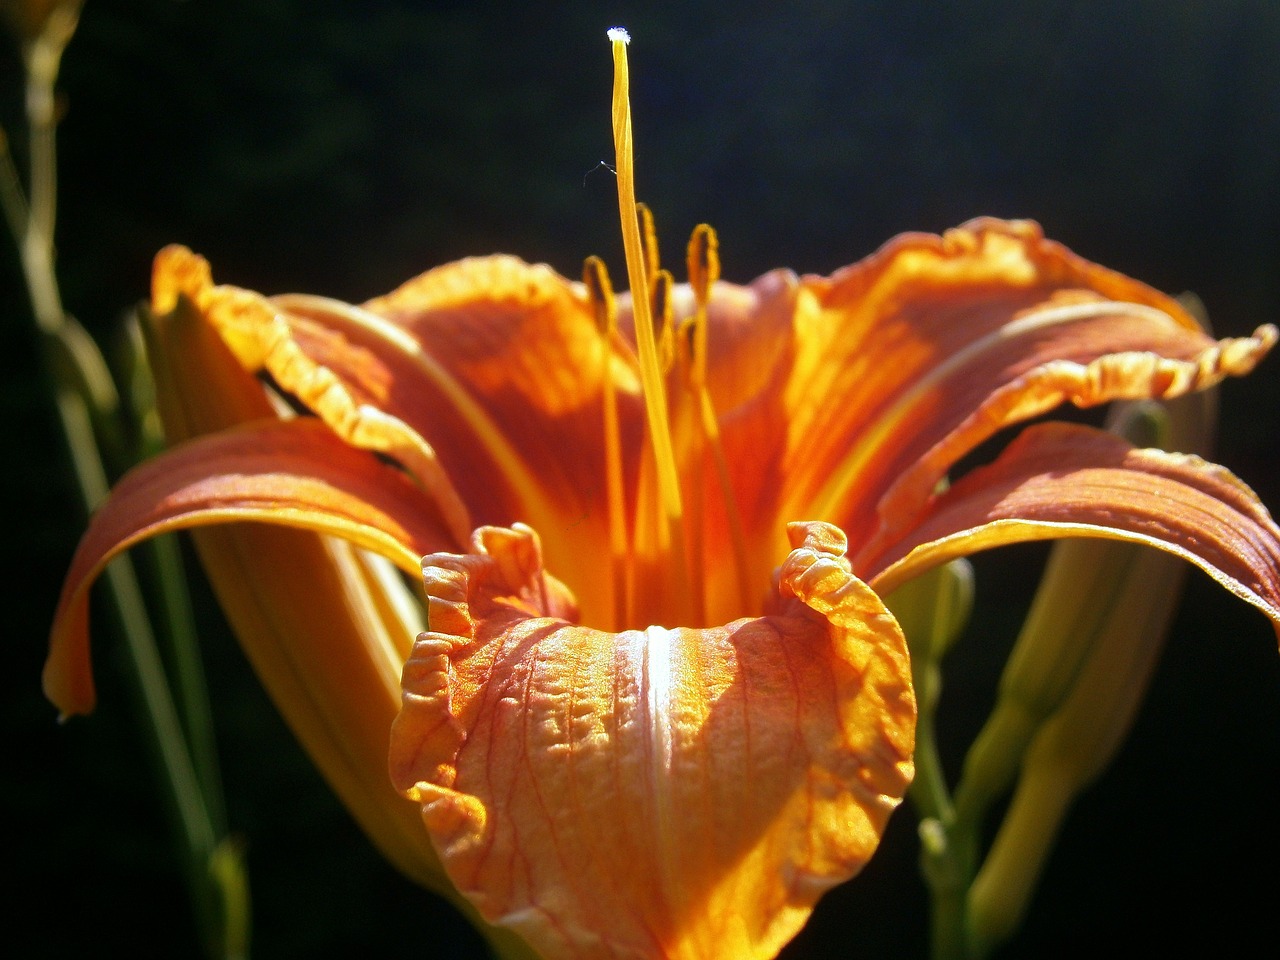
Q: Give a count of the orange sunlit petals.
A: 6